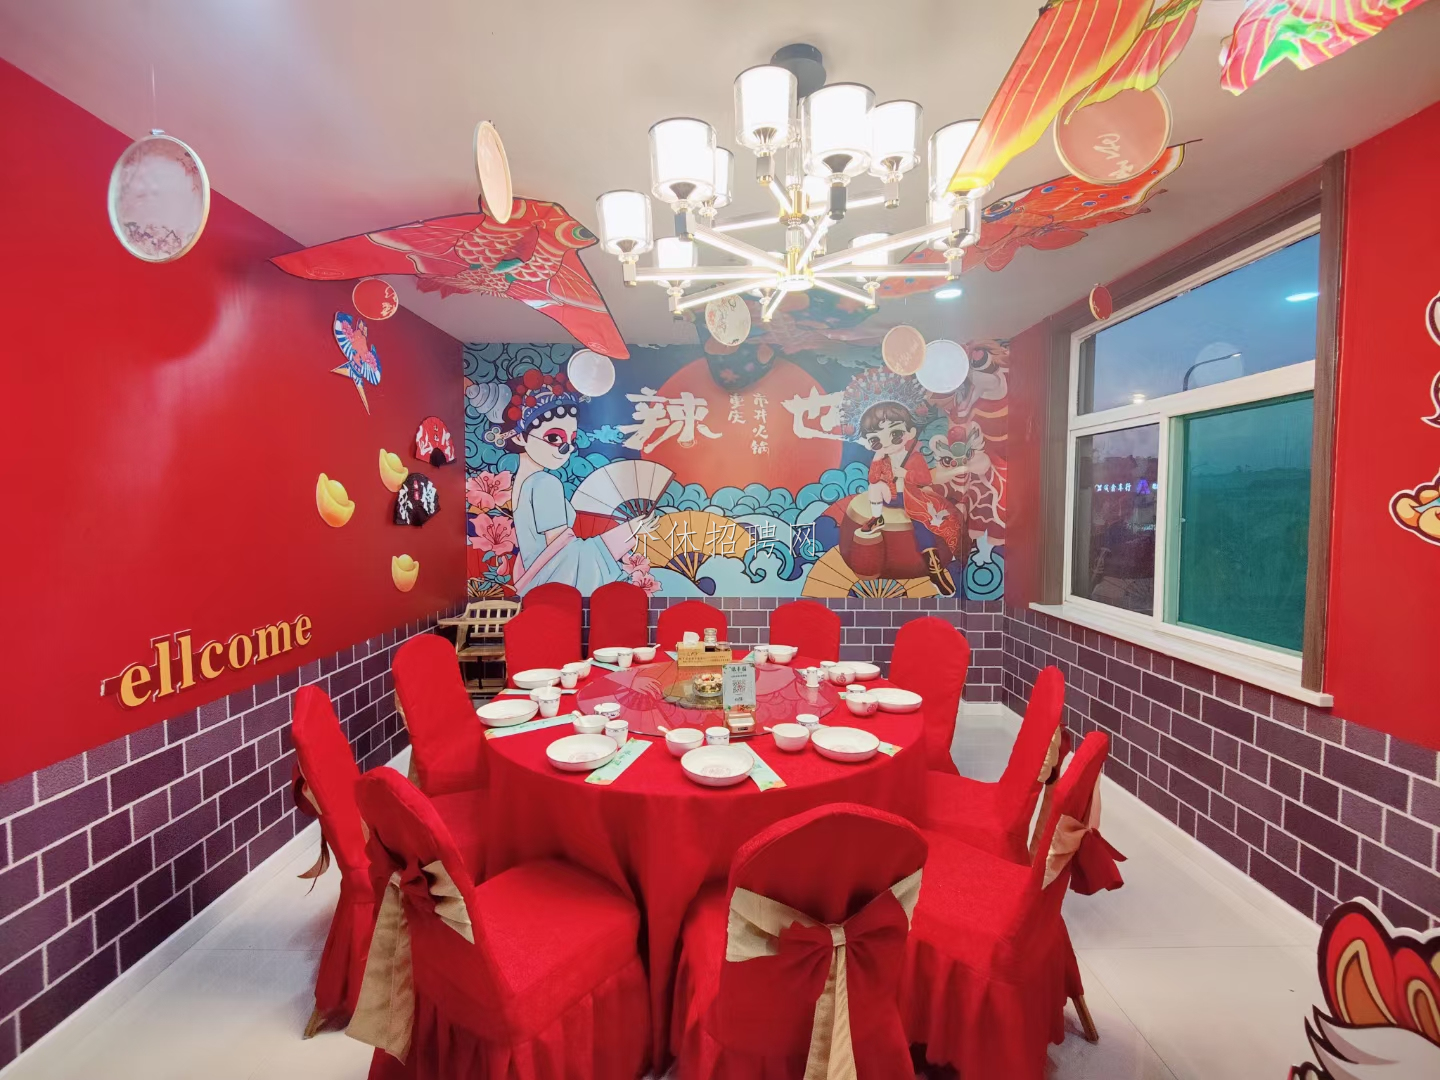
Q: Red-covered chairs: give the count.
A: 12